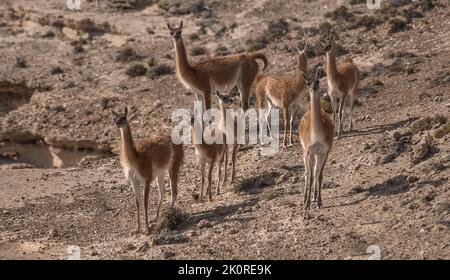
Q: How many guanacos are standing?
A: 7